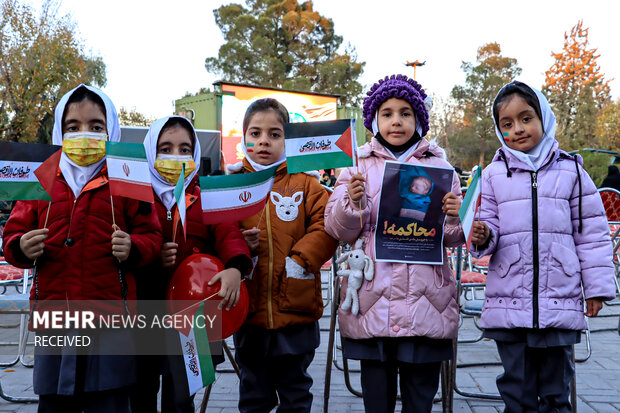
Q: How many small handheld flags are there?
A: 7